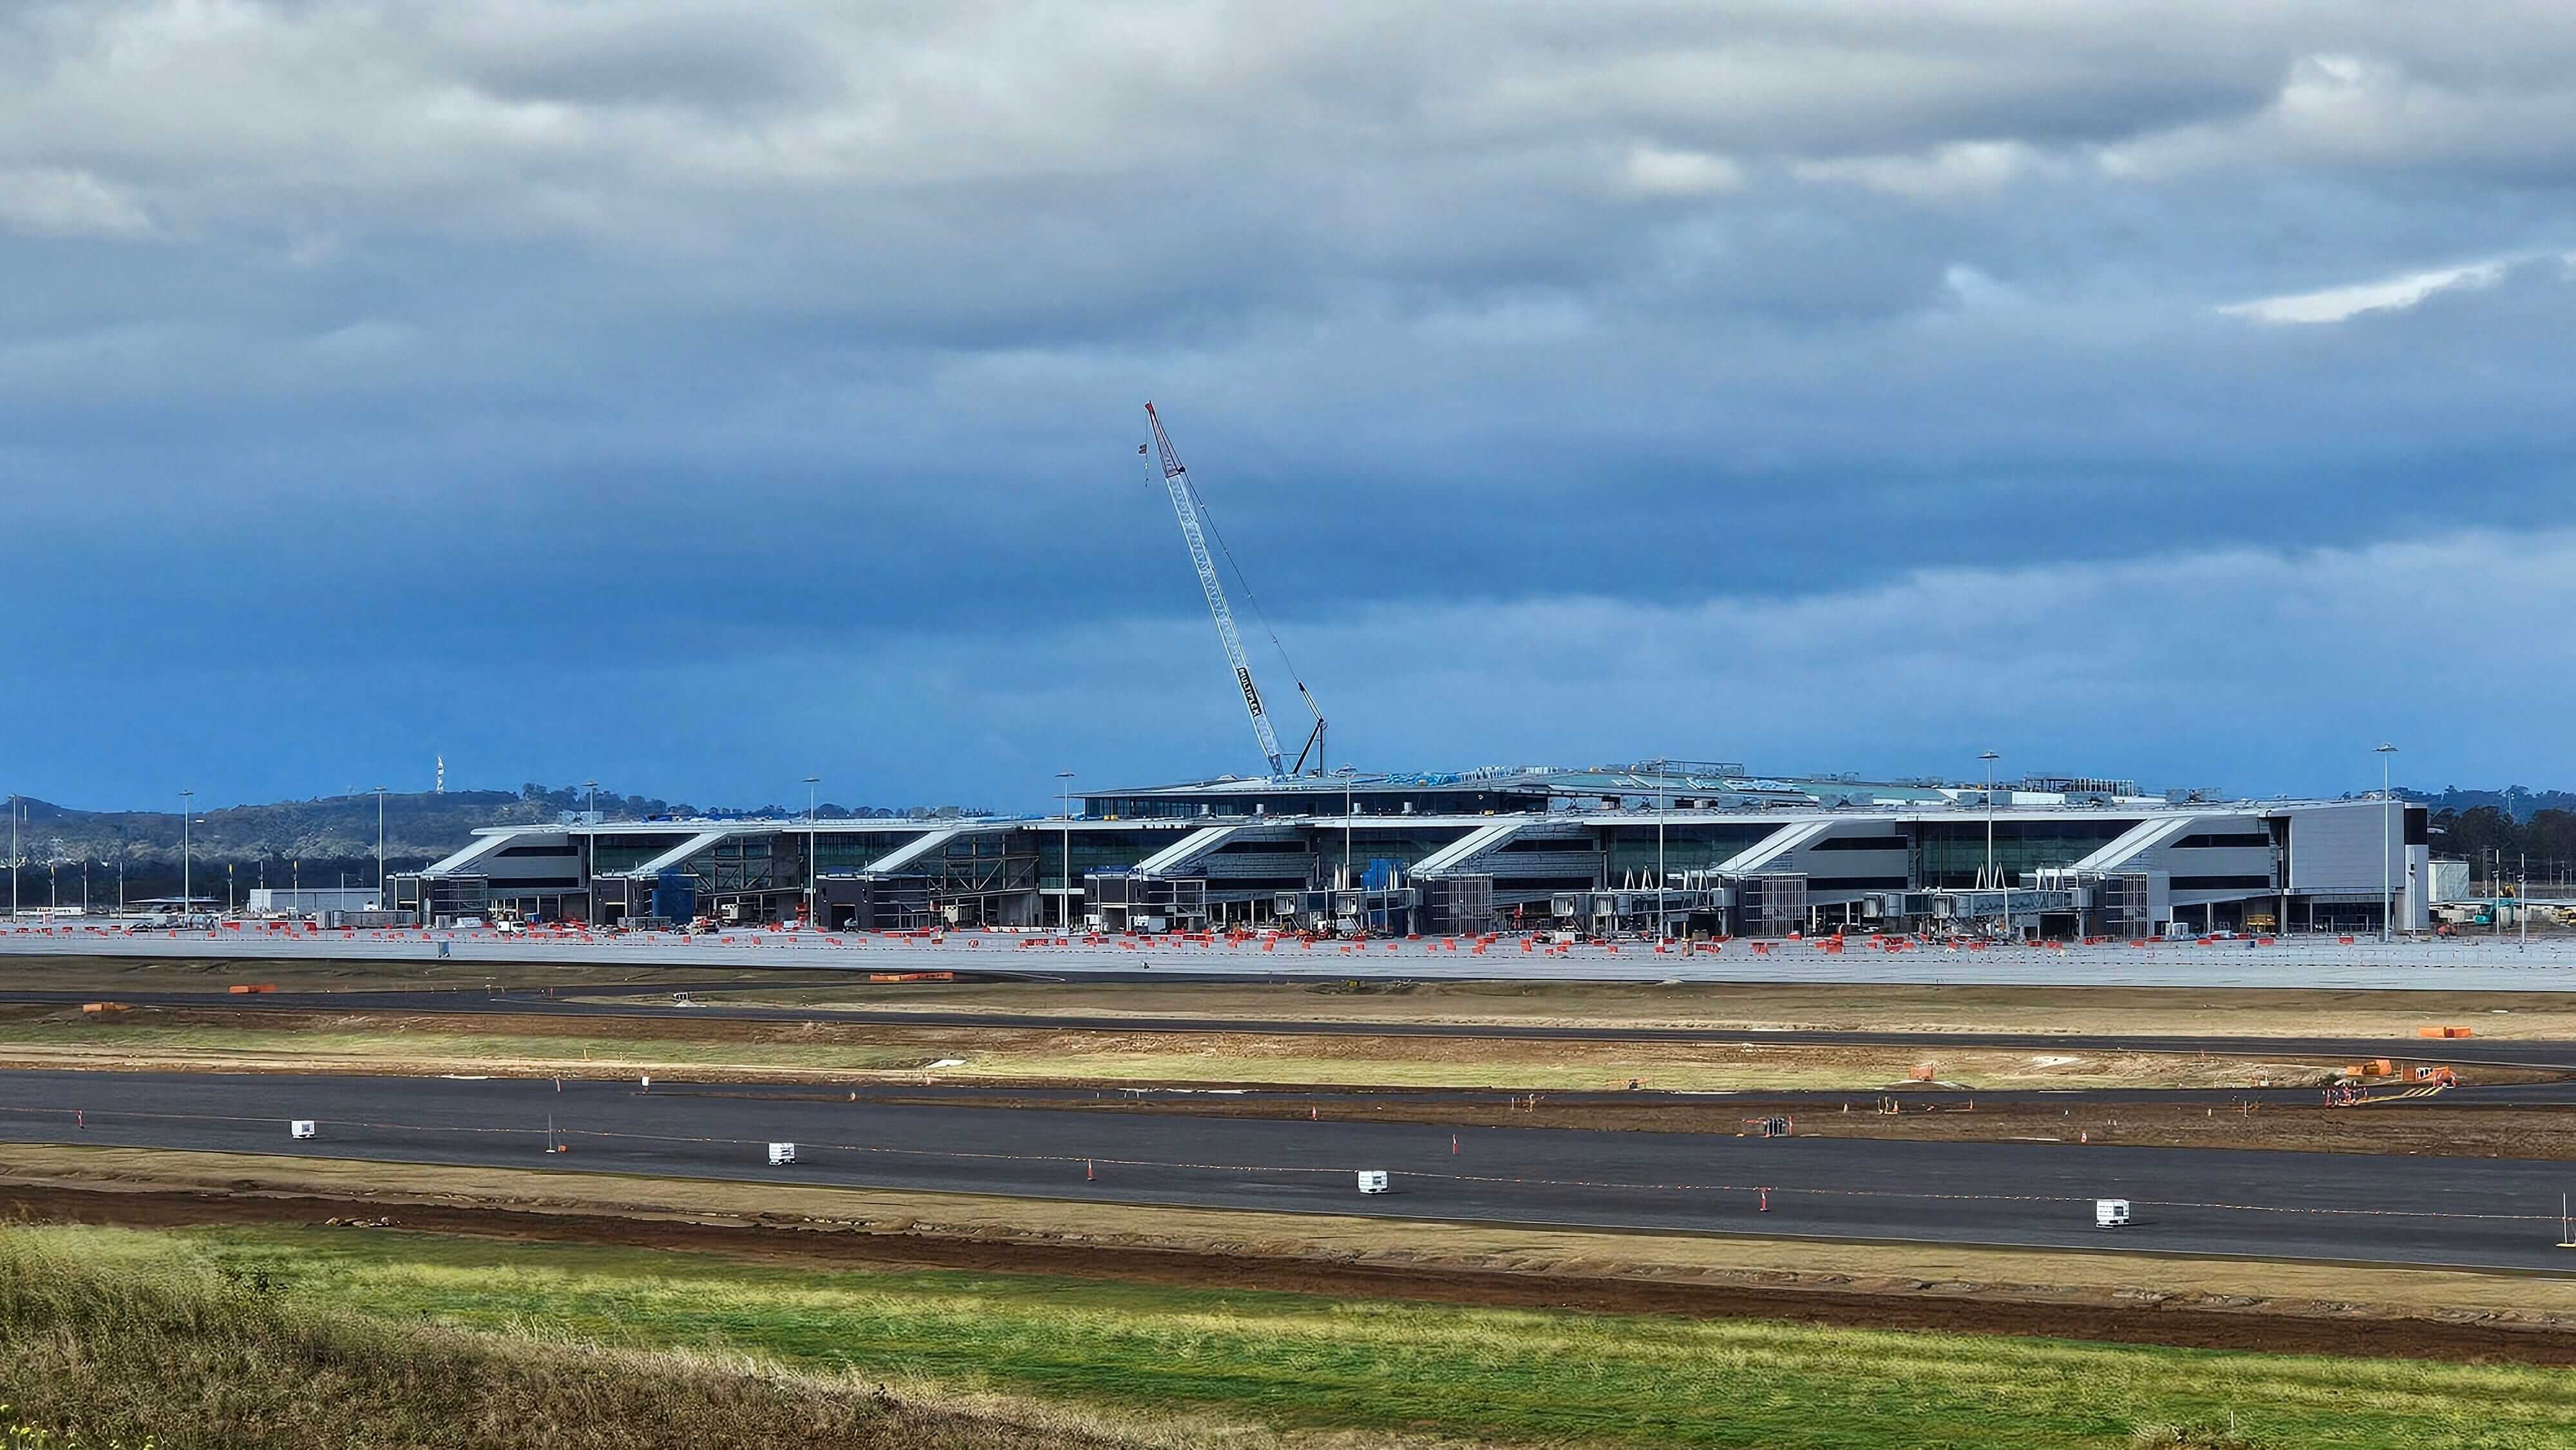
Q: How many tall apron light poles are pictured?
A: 10